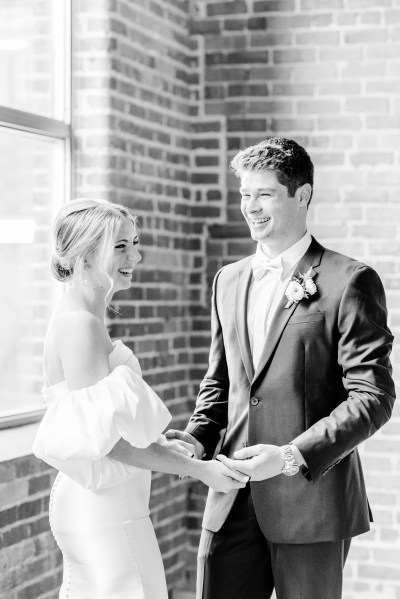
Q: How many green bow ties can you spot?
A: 0